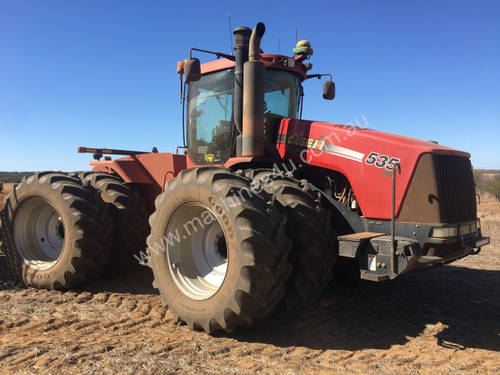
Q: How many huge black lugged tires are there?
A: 4